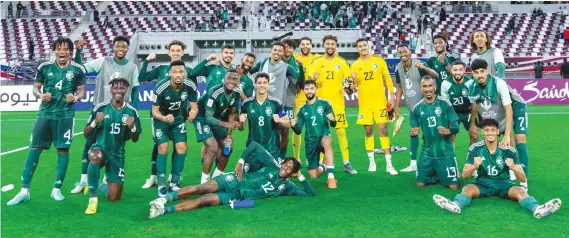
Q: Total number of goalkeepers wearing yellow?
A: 3